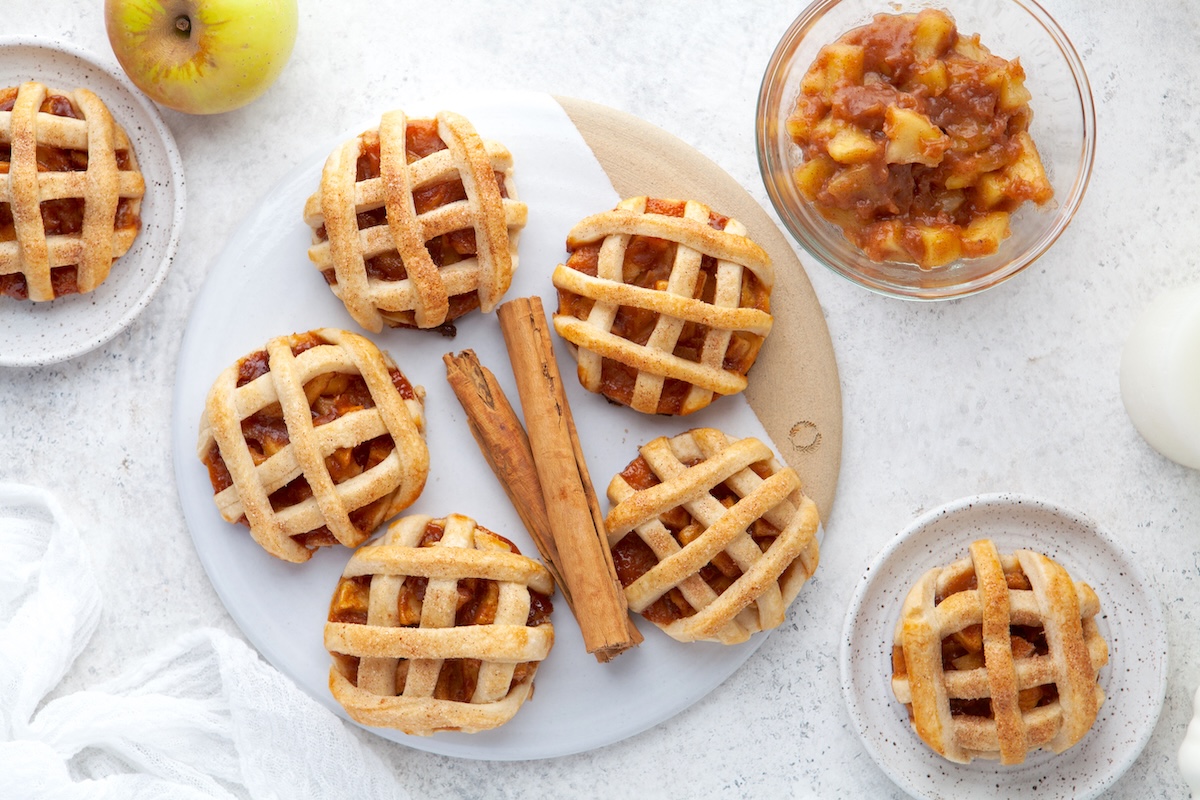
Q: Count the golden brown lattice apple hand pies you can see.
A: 7